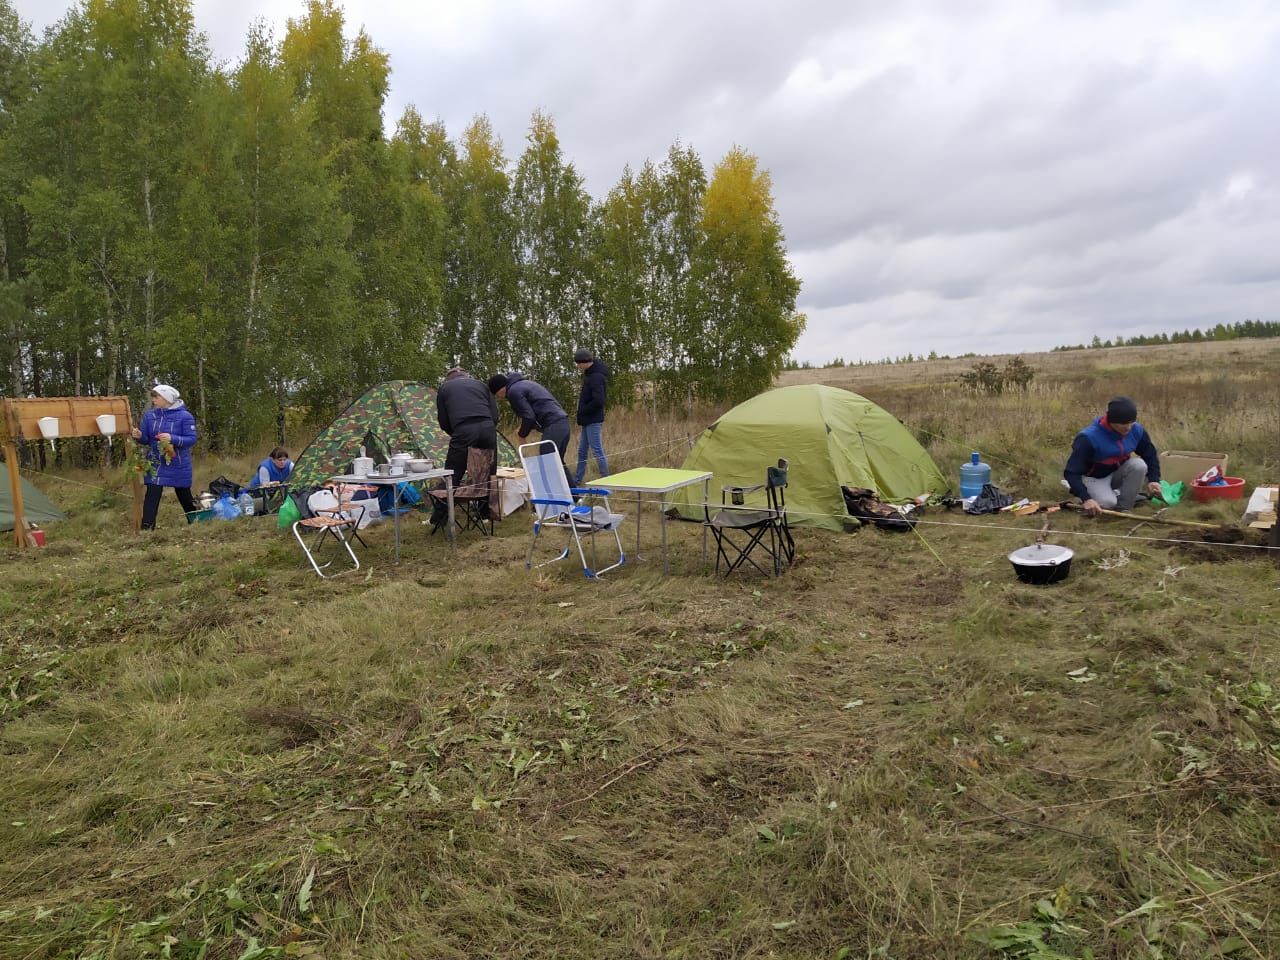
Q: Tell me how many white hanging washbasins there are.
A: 2